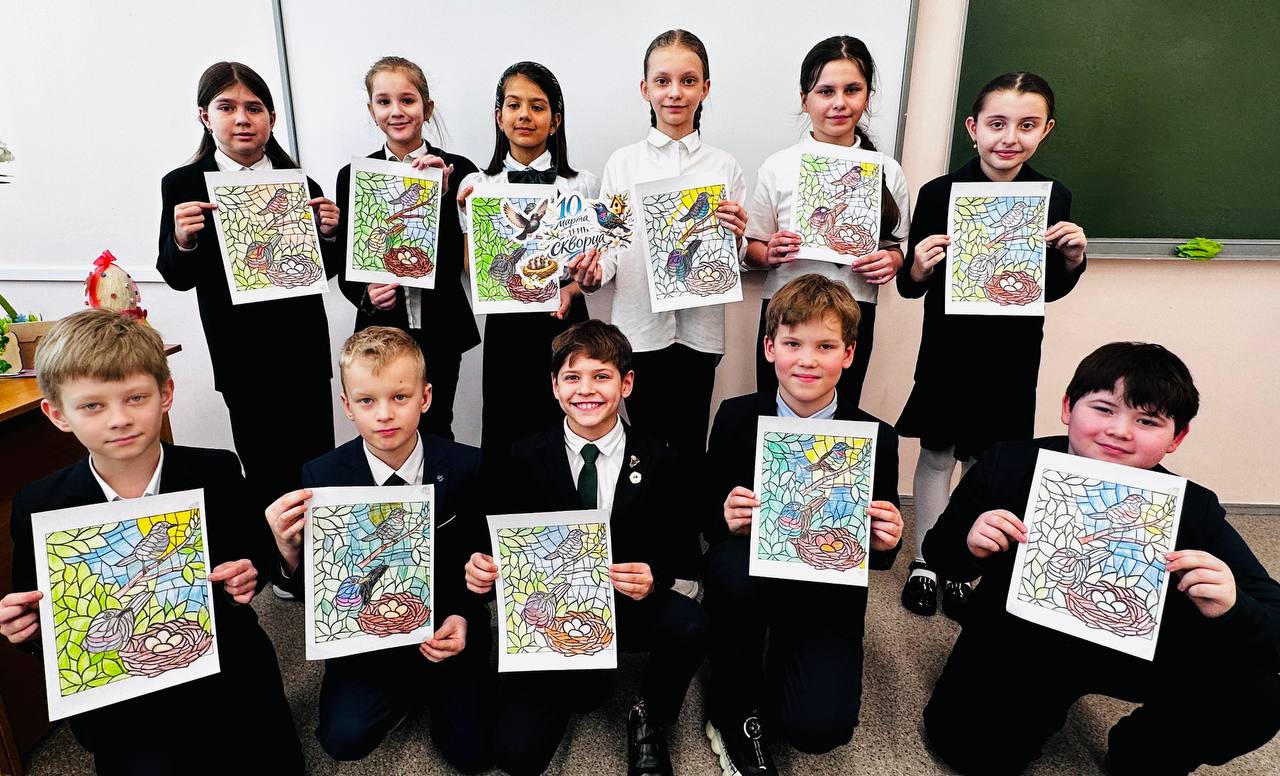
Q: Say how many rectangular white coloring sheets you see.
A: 11